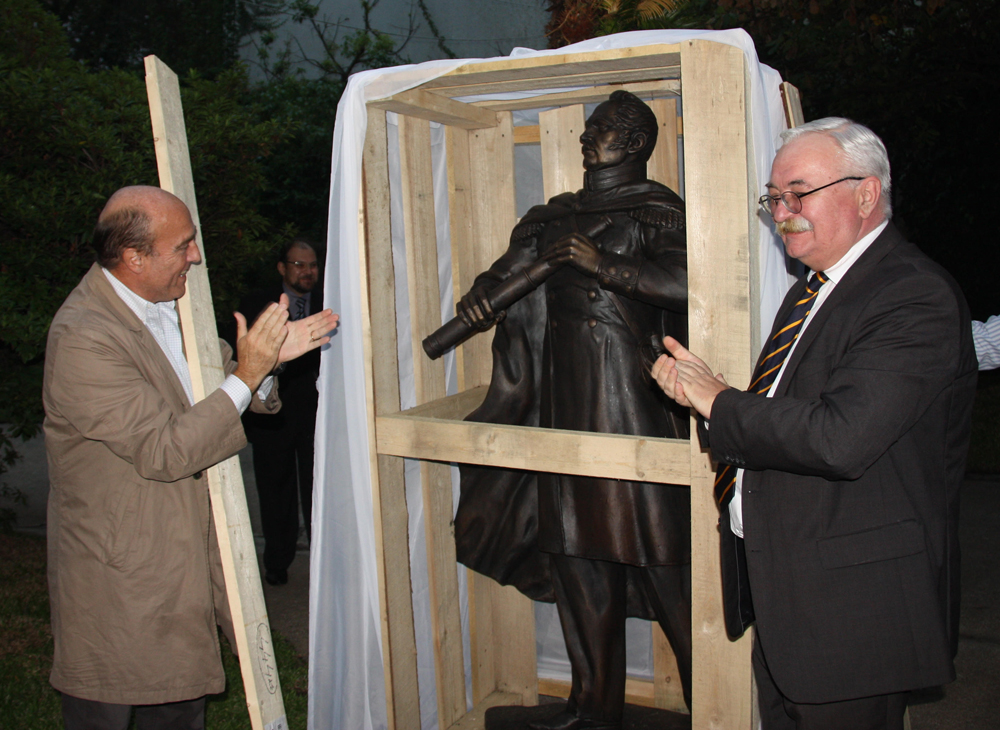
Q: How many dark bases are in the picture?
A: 1